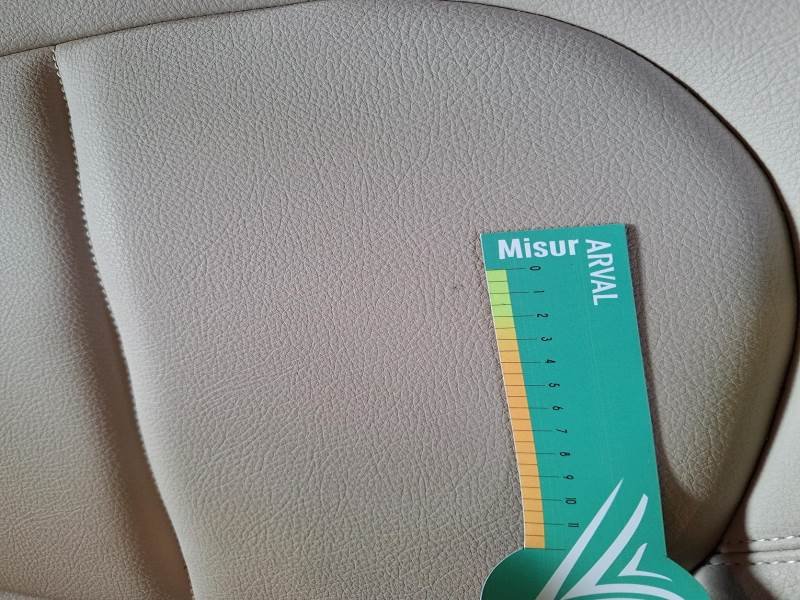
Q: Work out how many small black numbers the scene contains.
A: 12